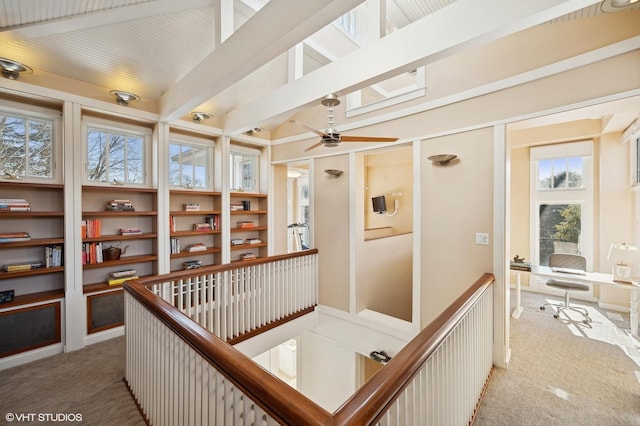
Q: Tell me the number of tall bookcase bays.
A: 4